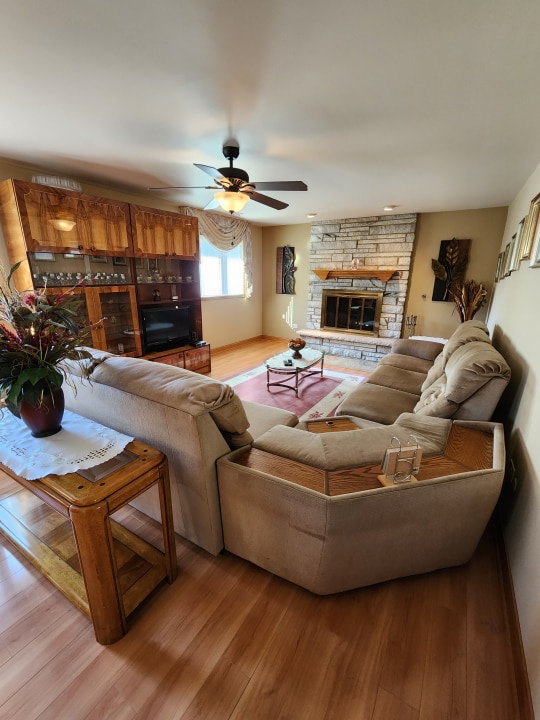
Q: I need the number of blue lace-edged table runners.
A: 0